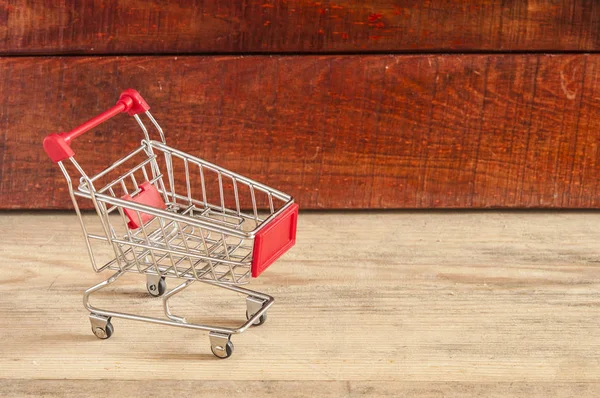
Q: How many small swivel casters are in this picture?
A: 4